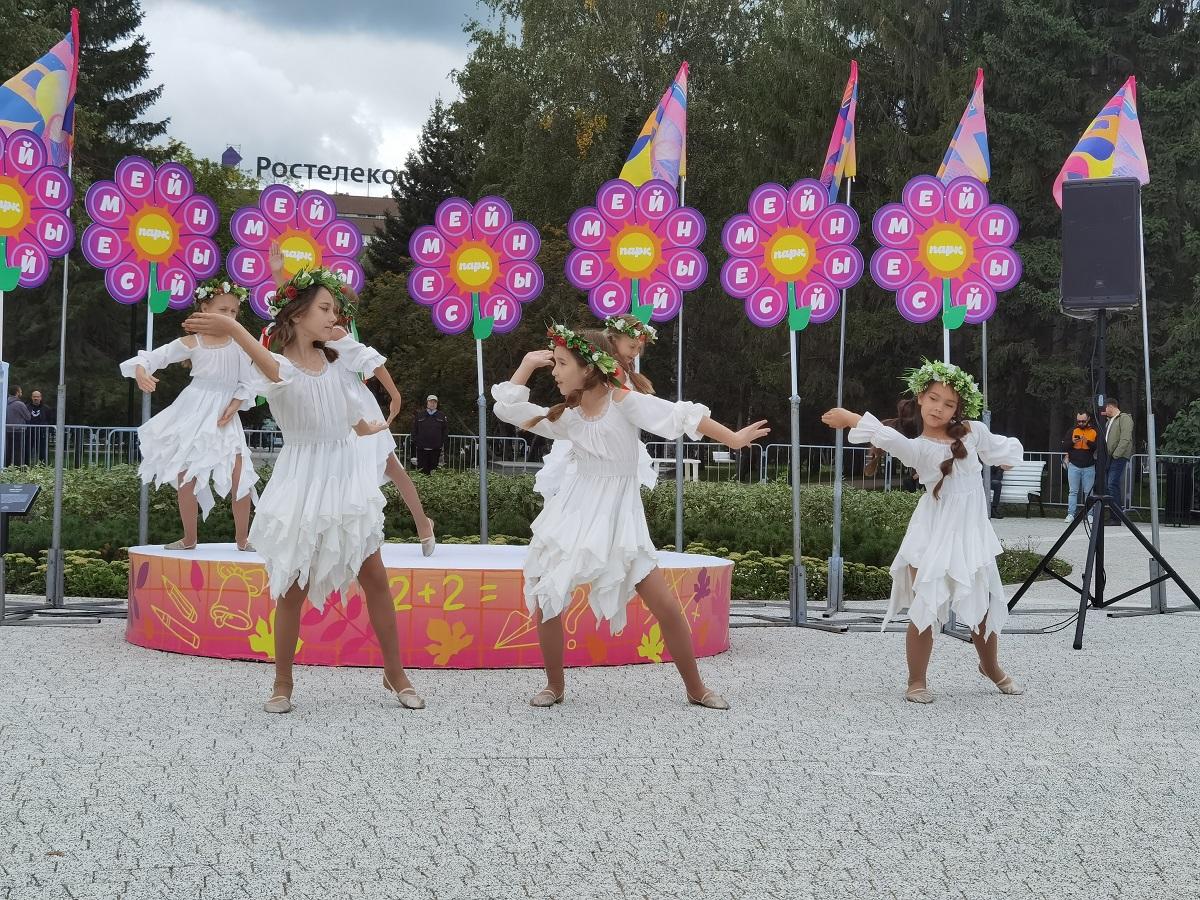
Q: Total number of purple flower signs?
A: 7